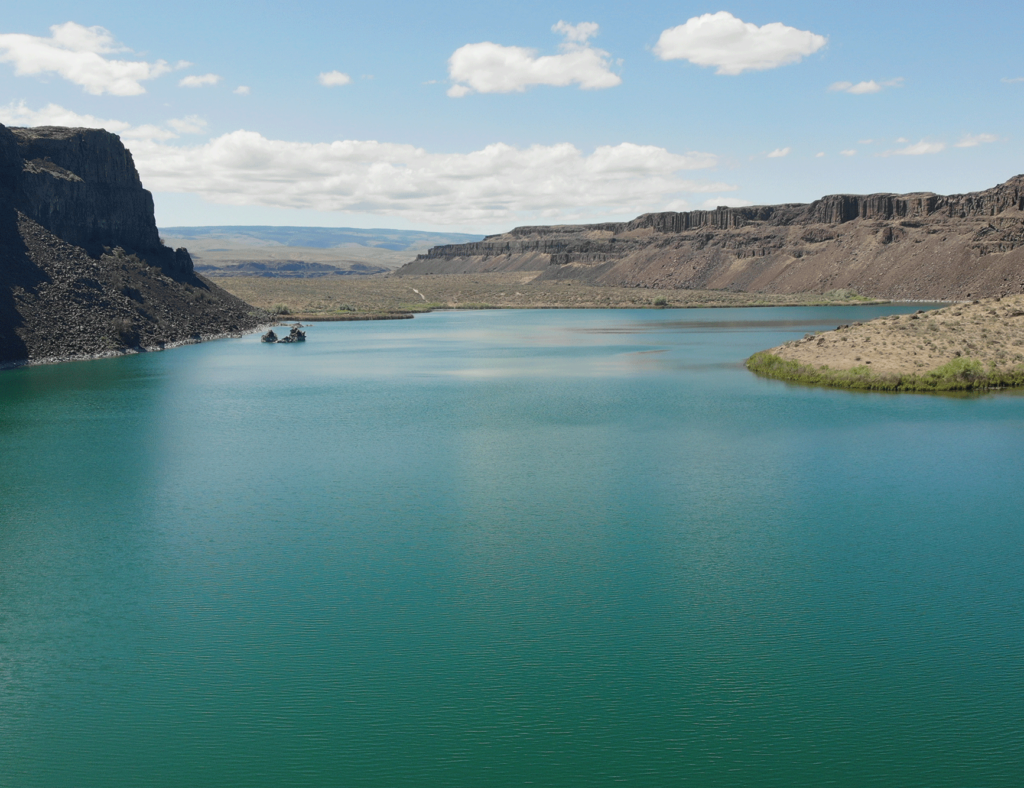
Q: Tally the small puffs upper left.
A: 3